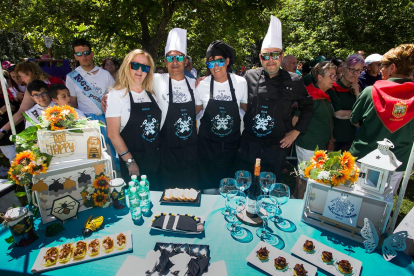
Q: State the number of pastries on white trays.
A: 12